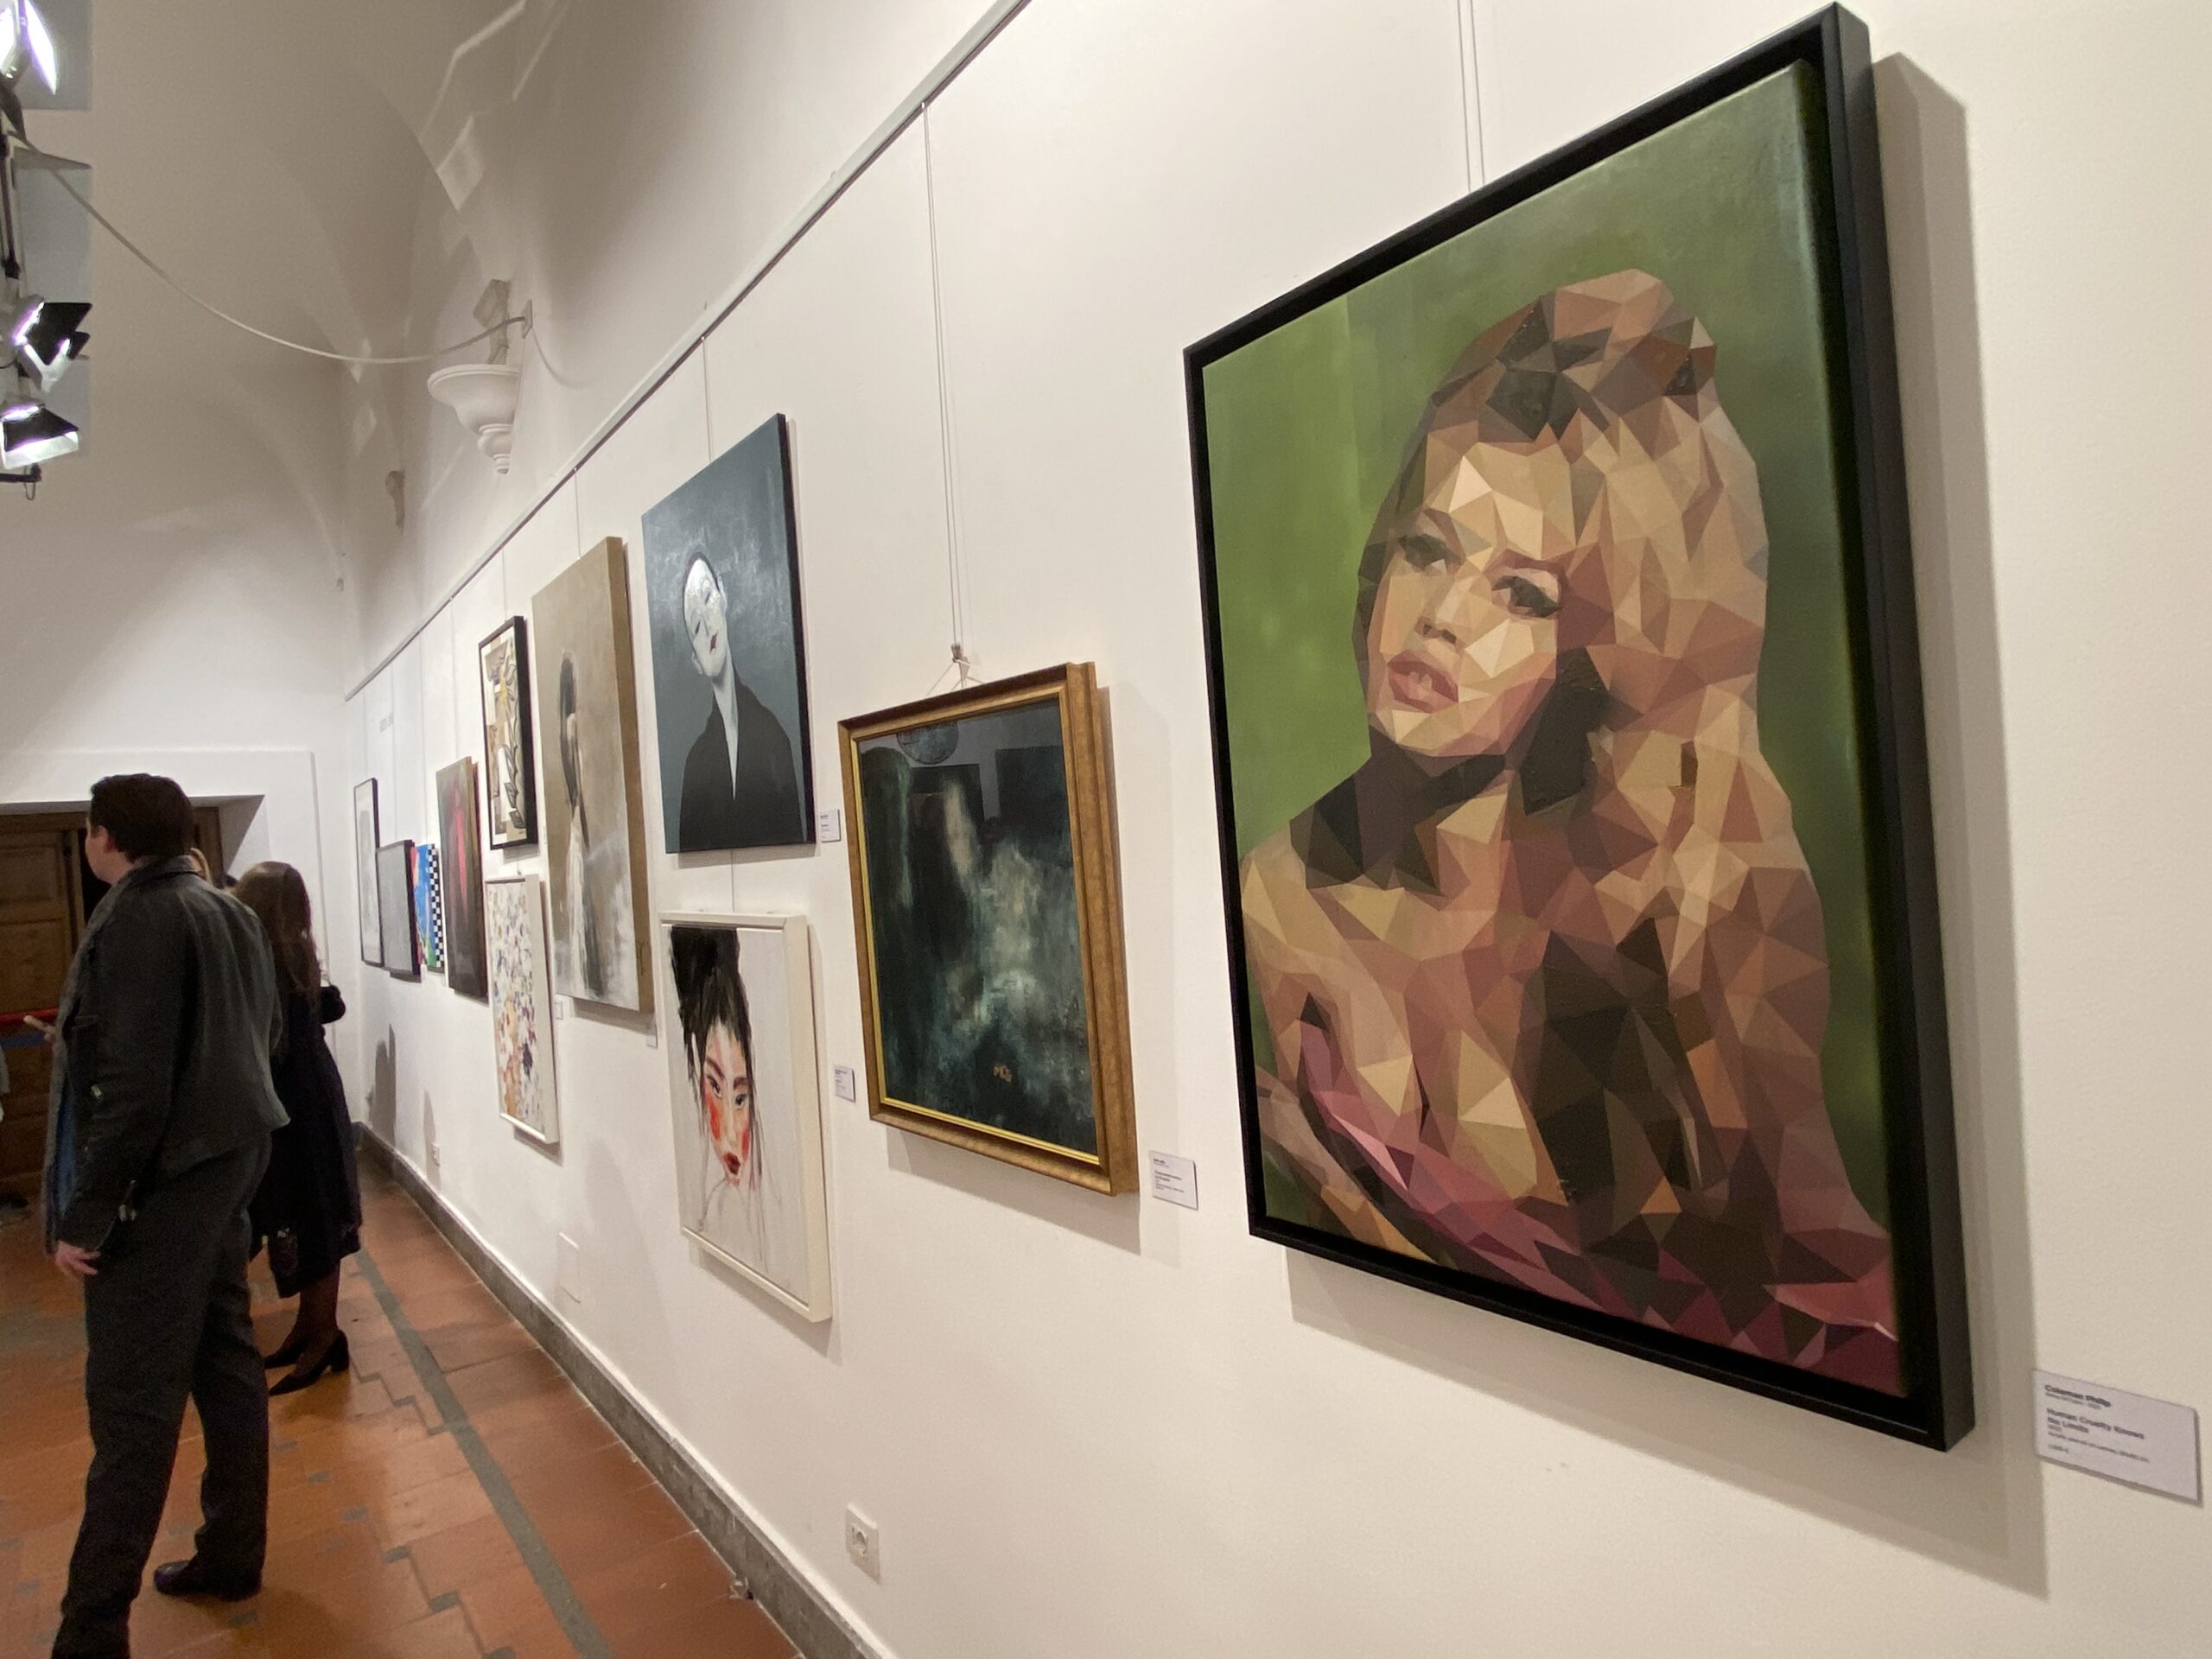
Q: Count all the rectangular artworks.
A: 11